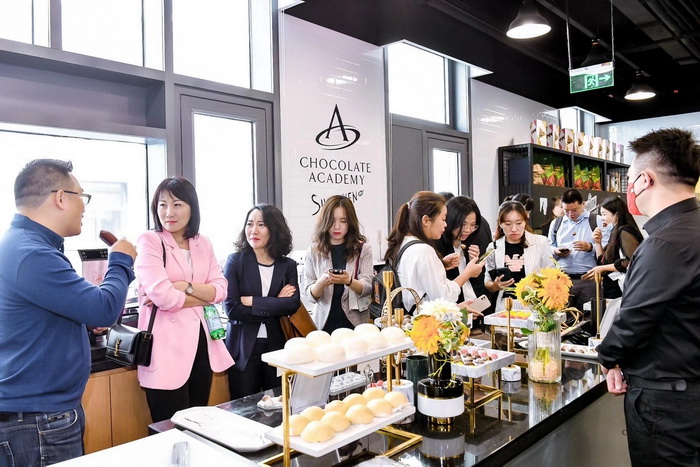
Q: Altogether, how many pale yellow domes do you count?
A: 10